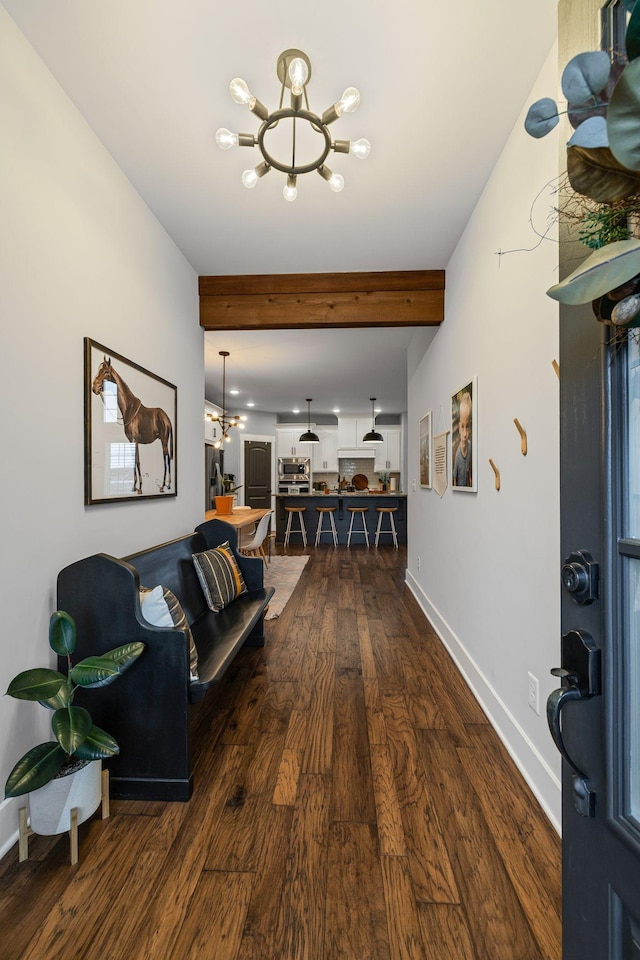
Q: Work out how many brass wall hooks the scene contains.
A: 3